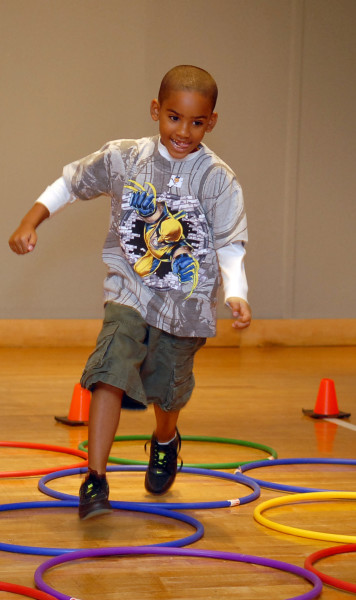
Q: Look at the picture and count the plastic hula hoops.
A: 9